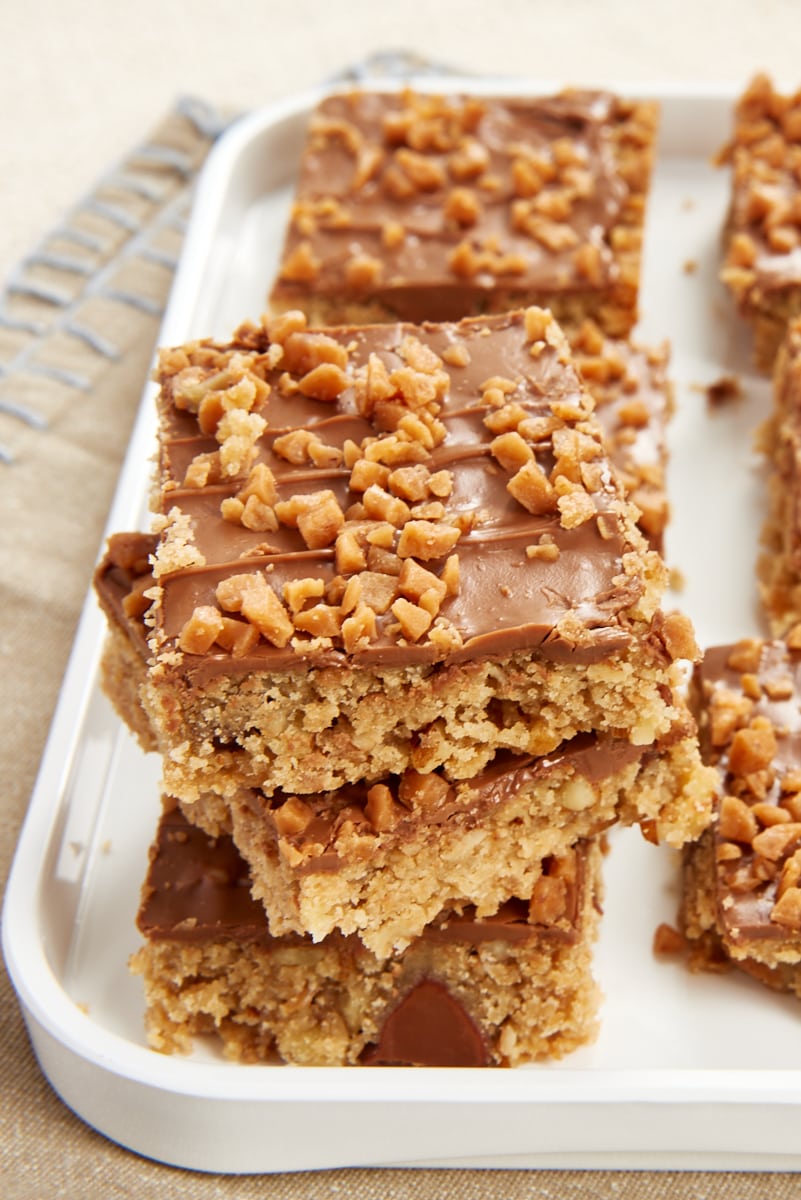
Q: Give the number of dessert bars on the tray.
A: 8